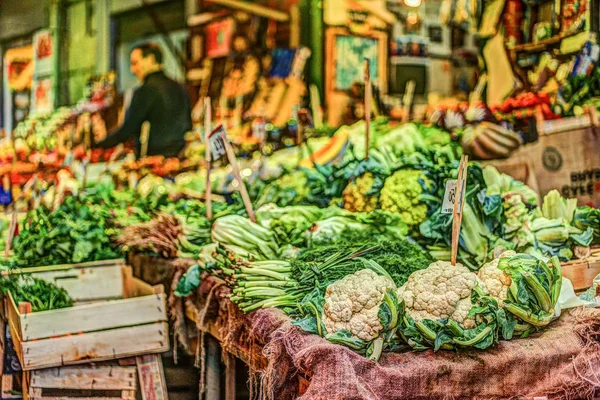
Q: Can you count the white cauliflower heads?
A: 3